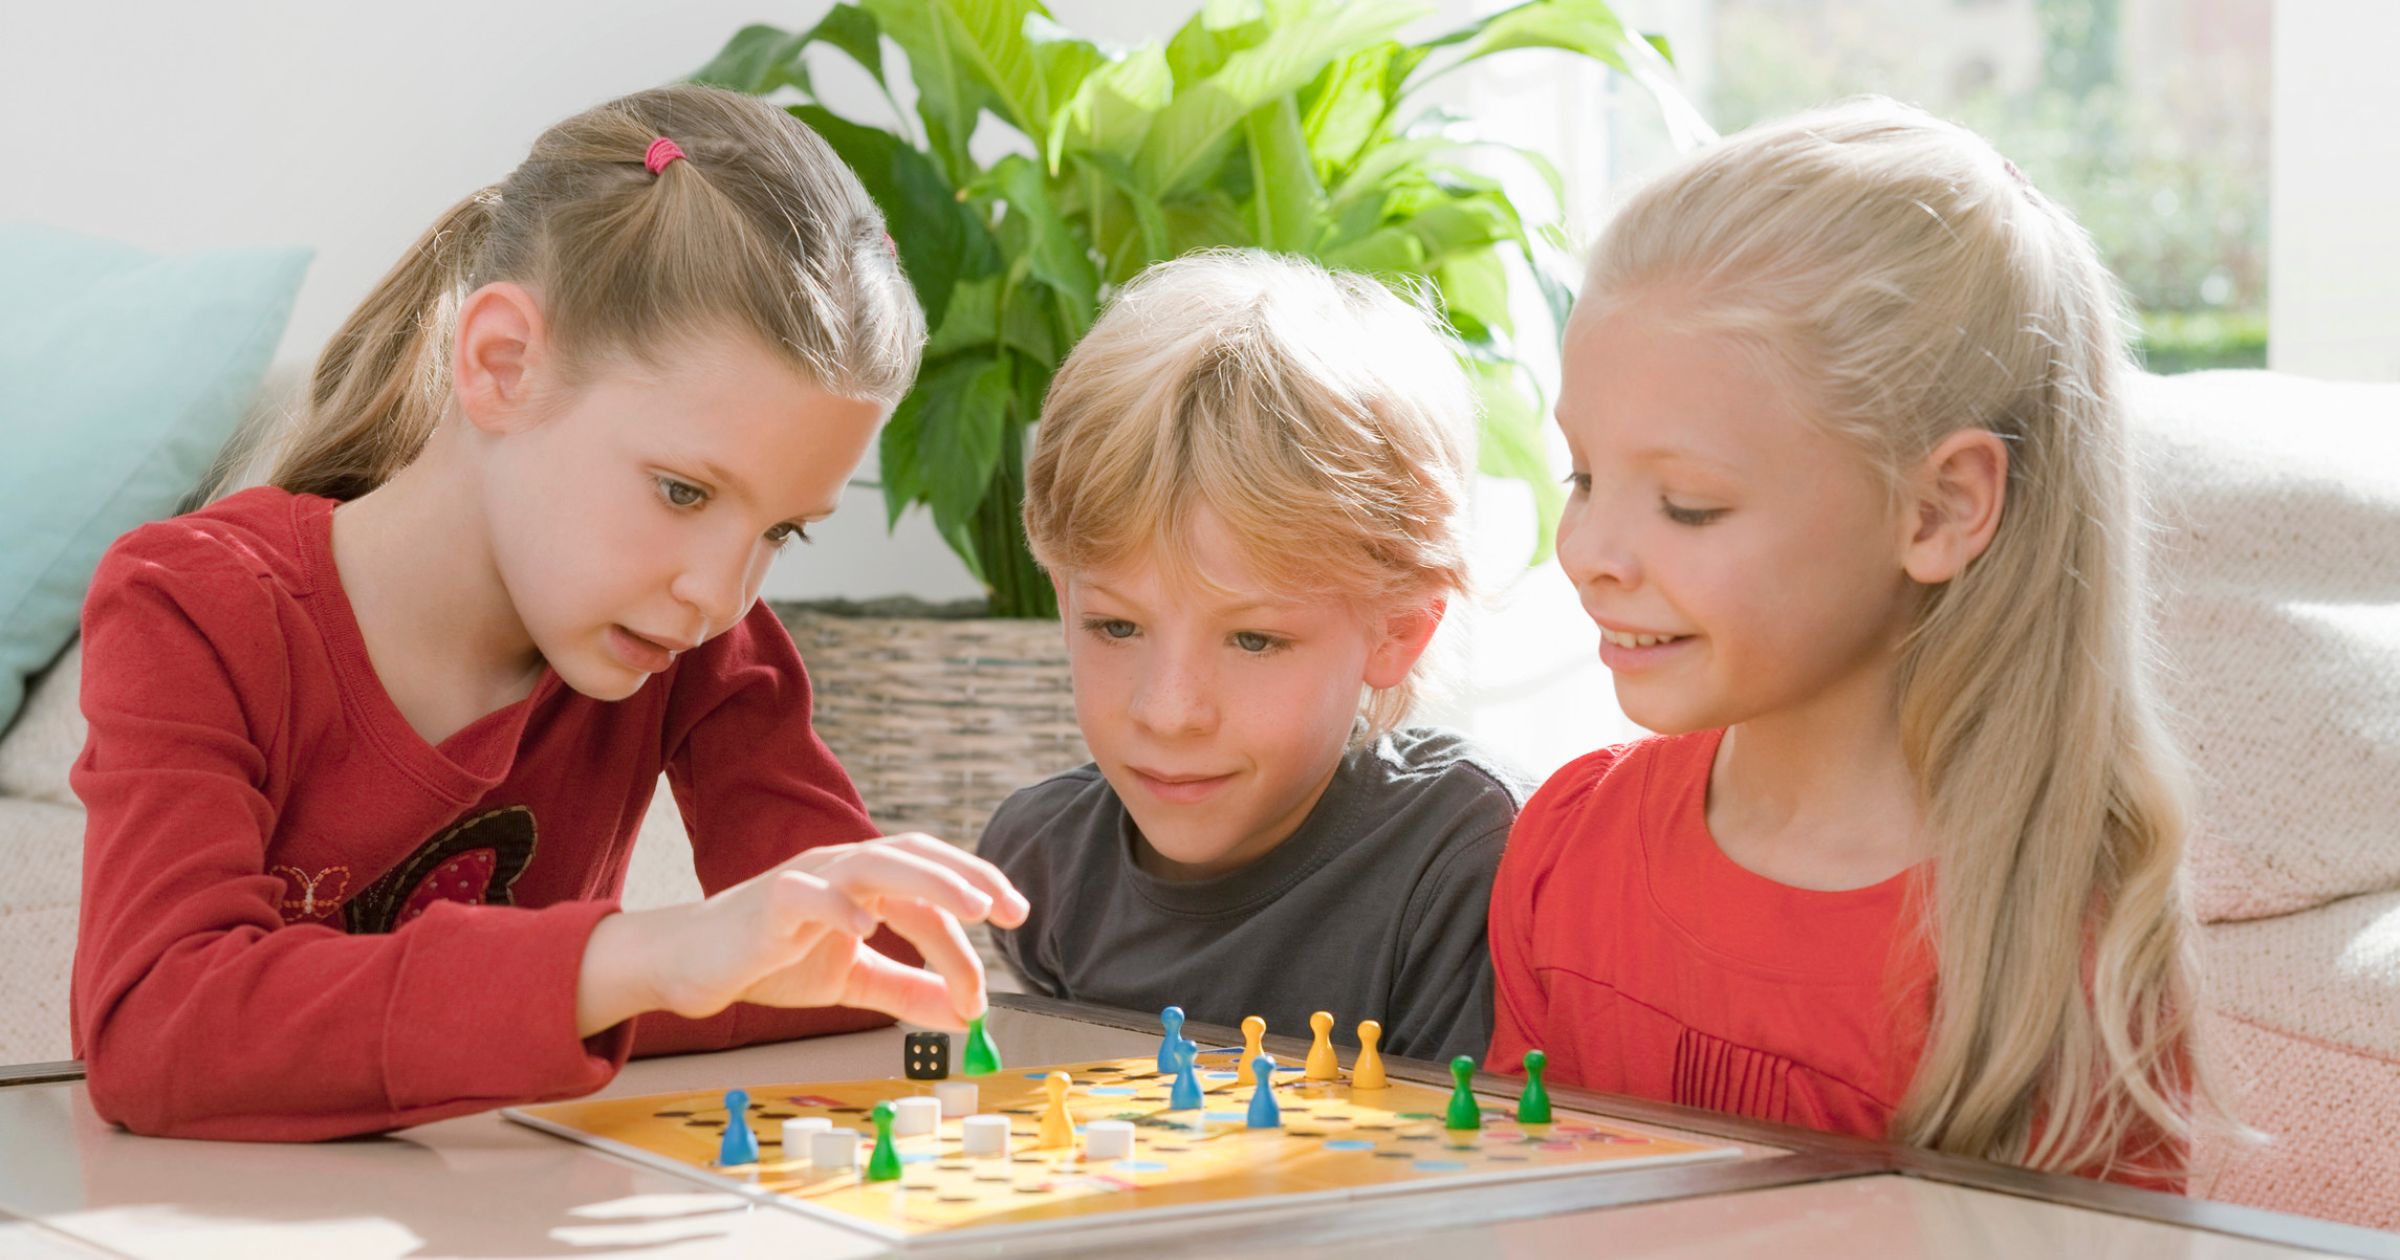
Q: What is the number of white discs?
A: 6